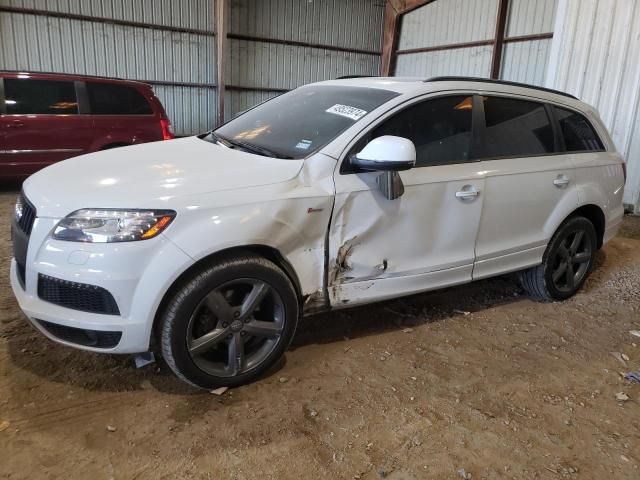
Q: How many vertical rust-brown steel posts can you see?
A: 3